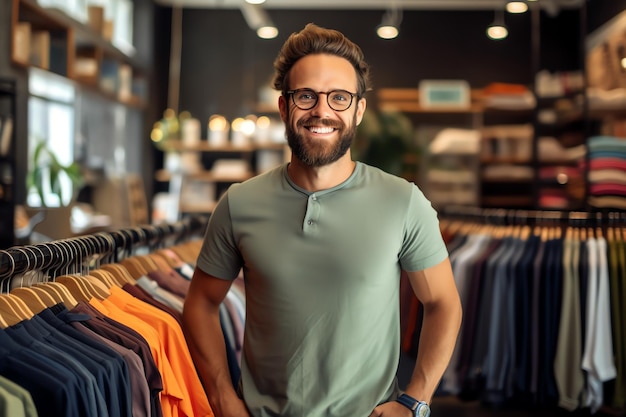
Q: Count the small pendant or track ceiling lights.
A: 5